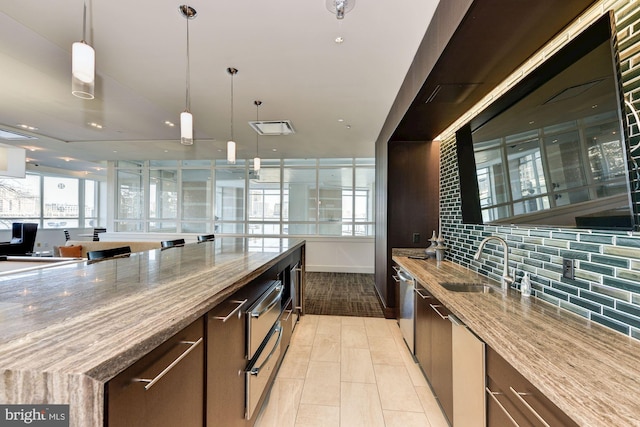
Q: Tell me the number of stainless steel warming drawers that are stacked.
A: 2